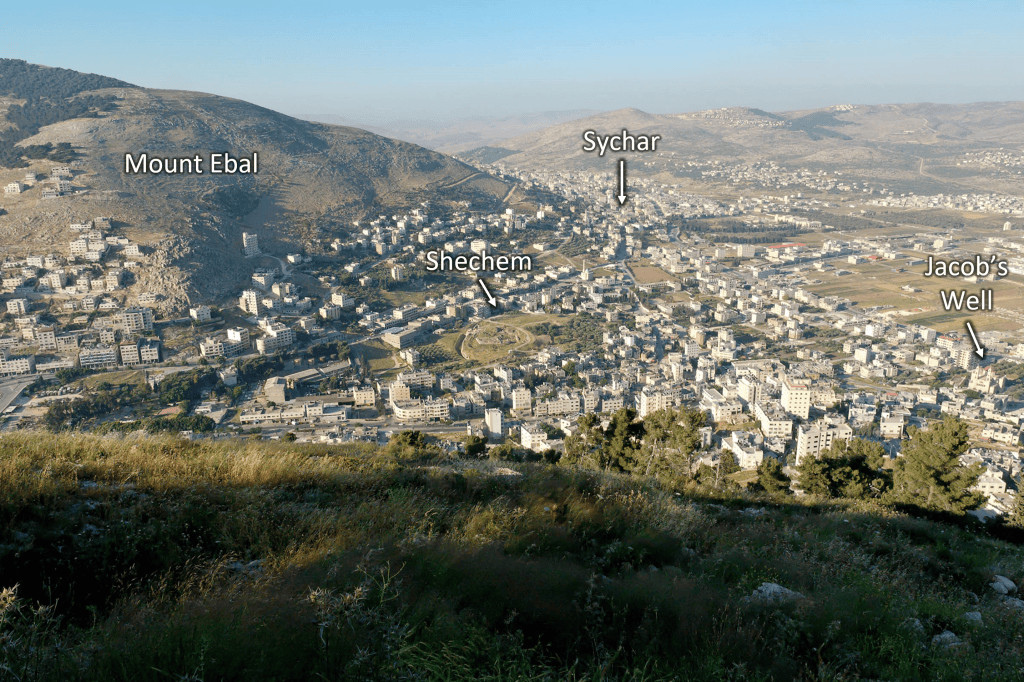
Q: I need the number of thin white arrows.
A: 3